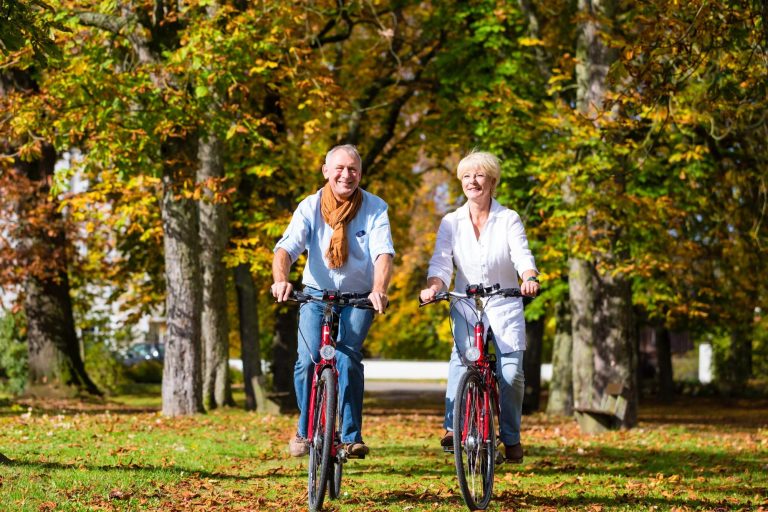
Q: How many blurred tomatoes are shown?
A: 0